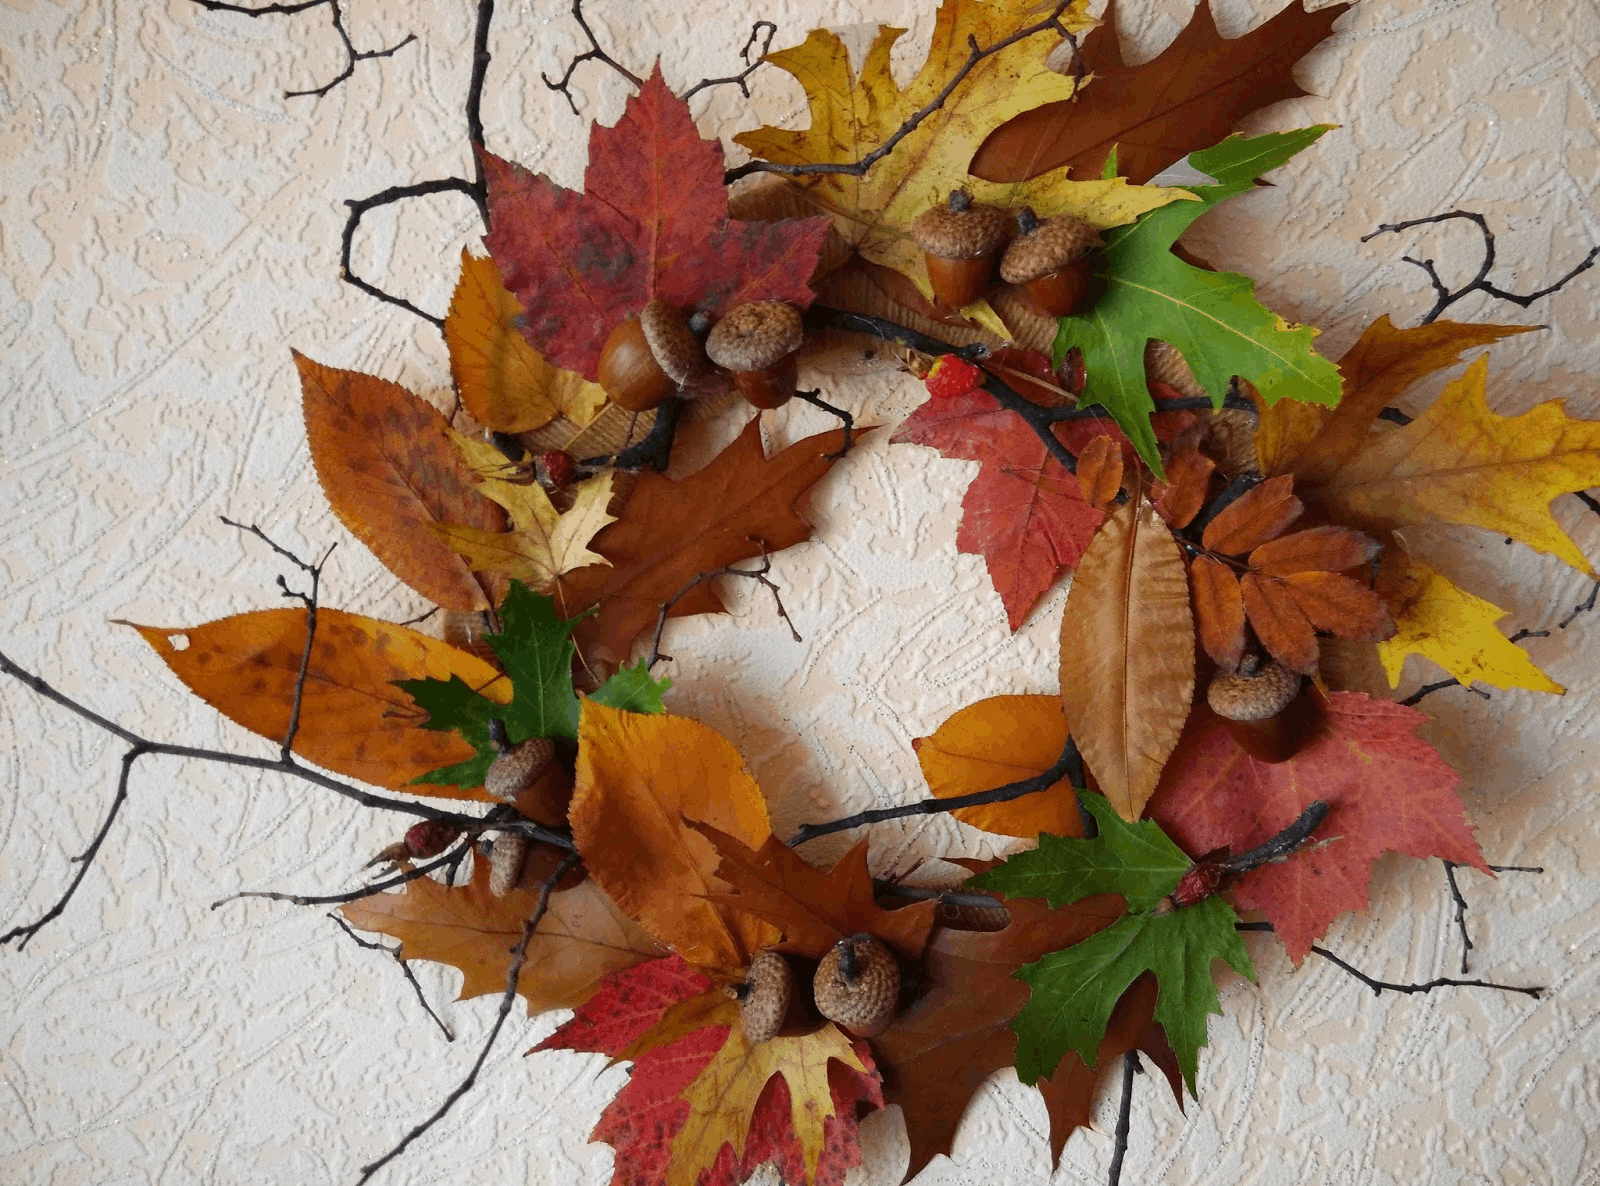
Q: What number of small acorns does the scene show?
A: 9